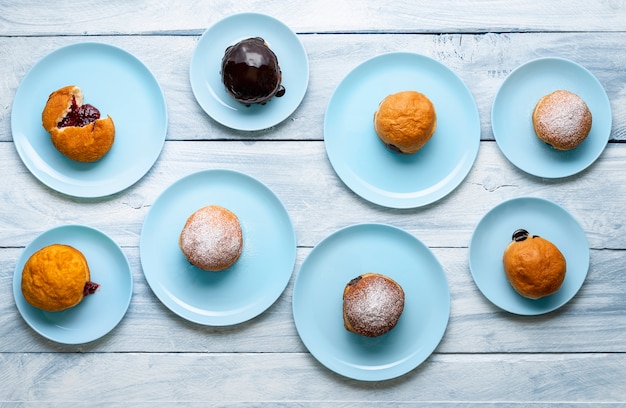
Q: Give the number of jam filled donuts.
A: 2